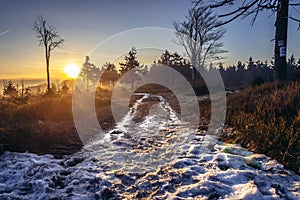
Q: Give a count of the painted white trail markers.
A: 2